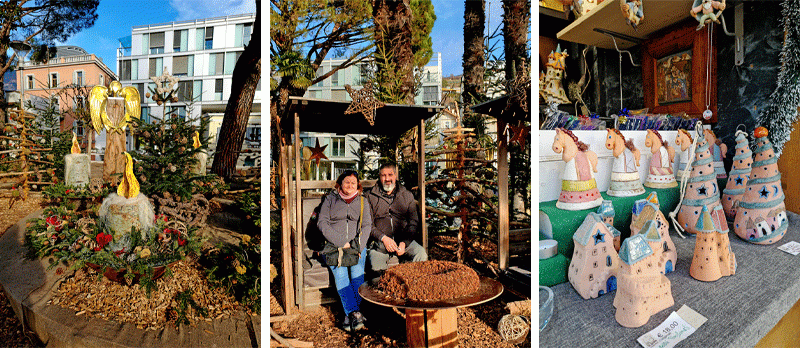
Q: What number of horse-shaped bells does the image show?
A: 5